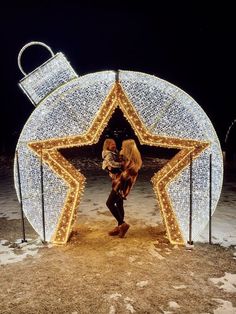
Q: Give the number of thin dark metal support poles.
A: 4